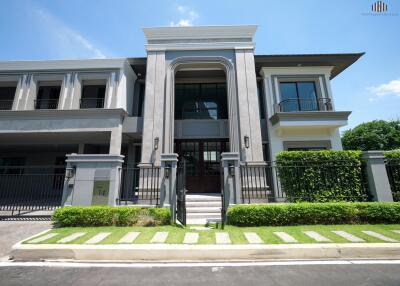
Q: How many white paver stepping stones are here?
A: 13